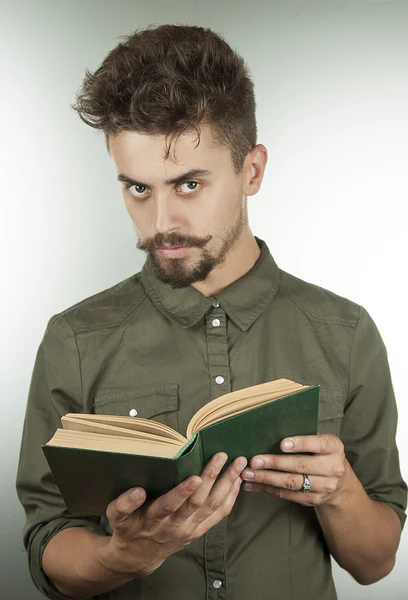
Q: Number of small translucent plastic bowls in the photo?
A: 0